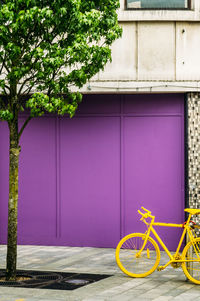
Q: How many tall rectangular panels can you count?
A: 3